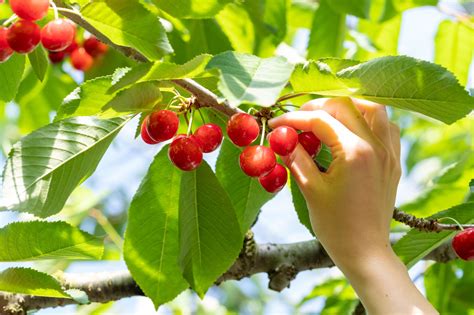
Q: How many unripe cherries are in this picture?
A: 0